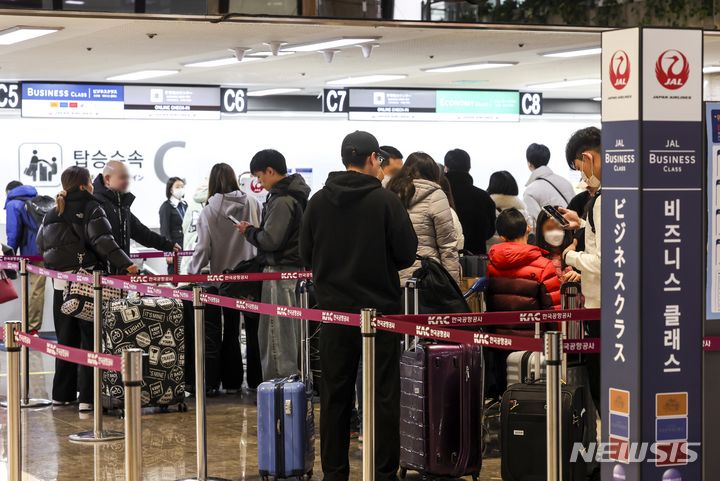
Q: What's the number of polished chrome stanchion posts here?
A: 7